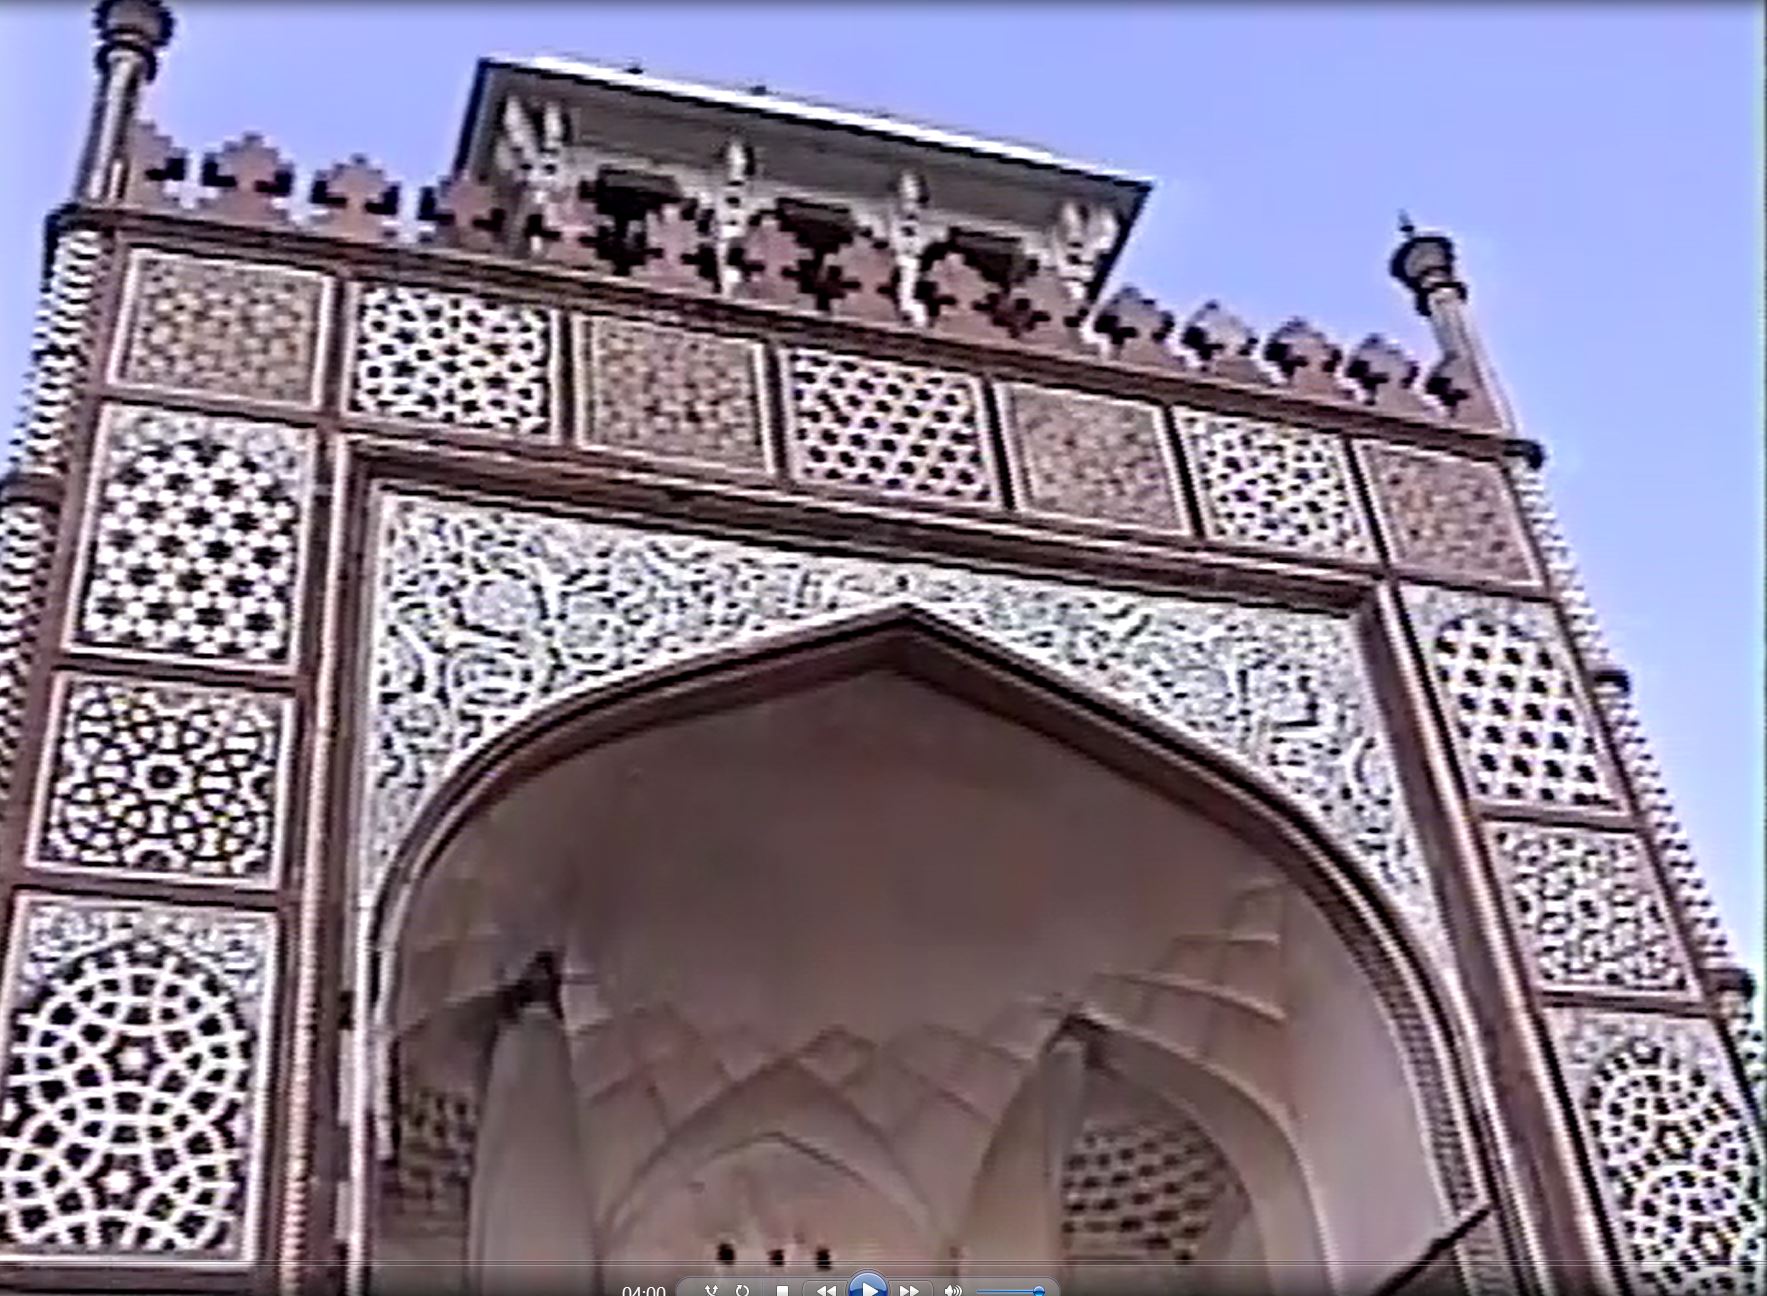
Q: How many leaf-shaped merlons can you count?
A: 15